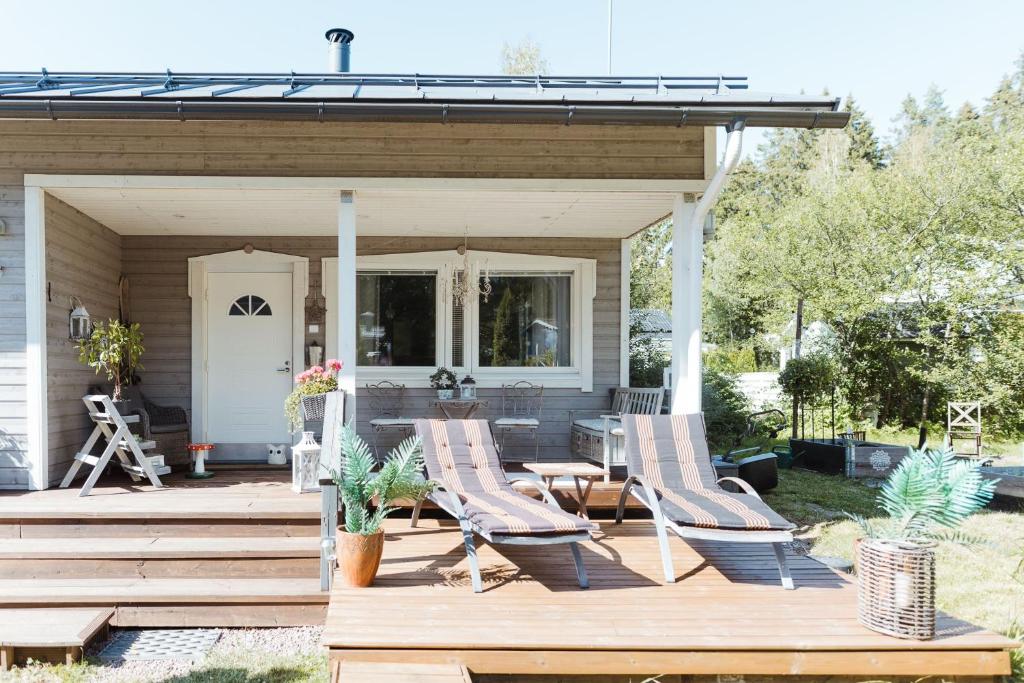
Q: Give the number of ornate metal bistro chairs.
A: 2